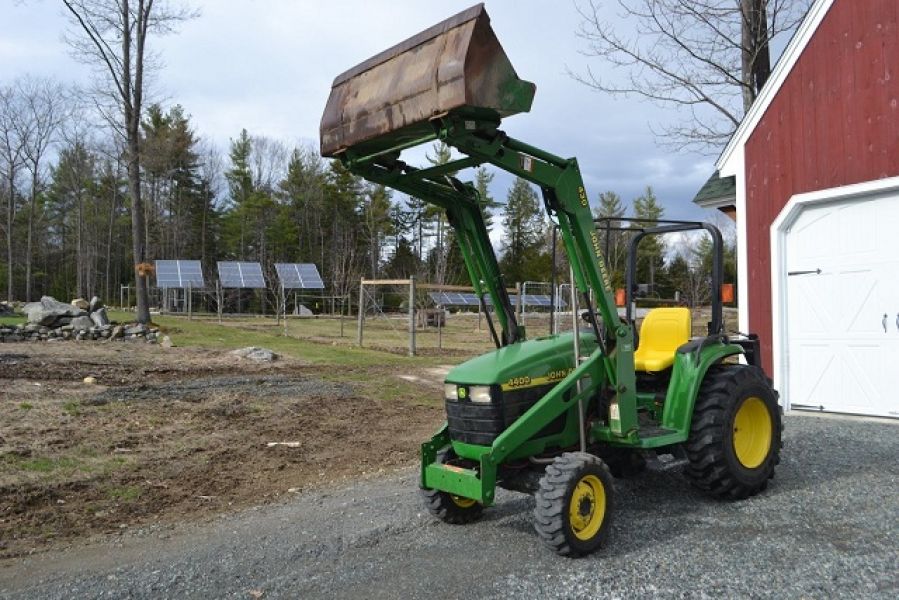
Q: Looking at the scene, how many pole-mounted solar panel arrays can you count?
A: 3